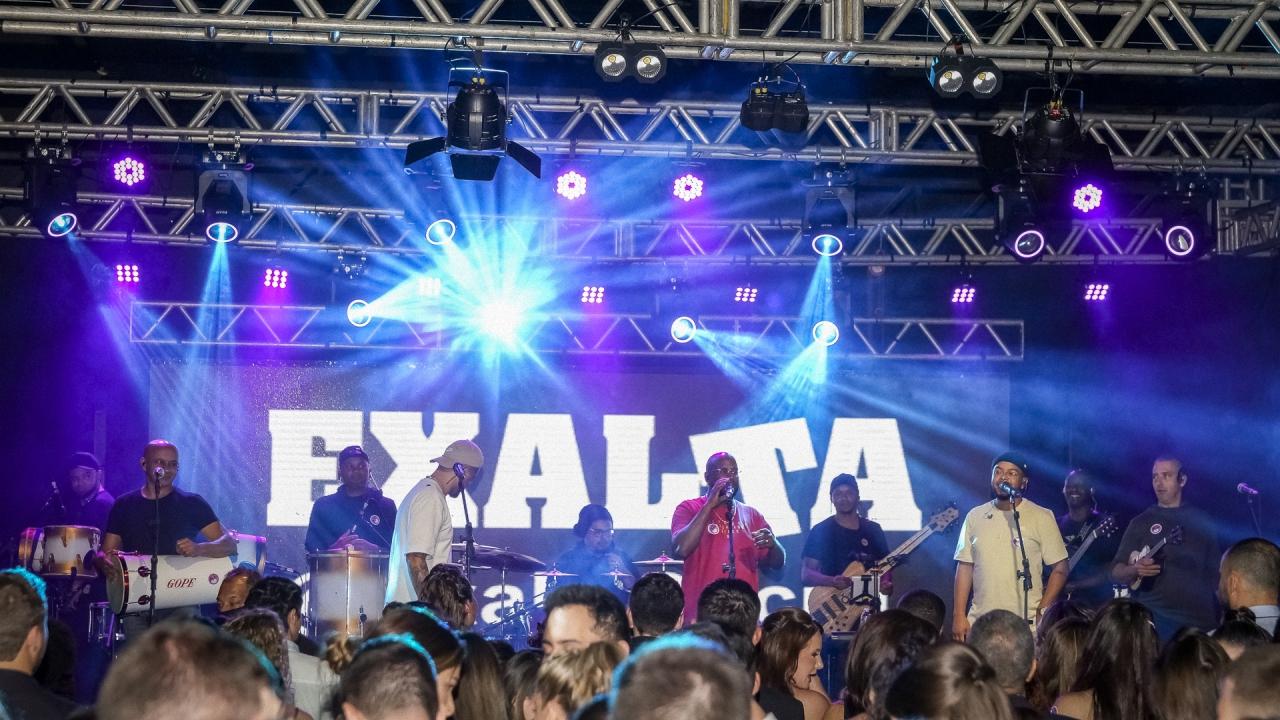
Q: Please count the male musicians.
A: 10